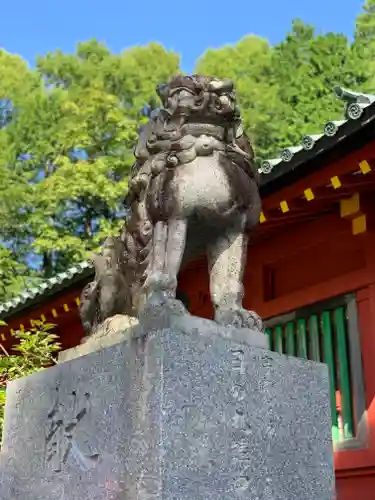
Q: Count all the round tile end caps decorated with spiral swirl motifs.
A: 5